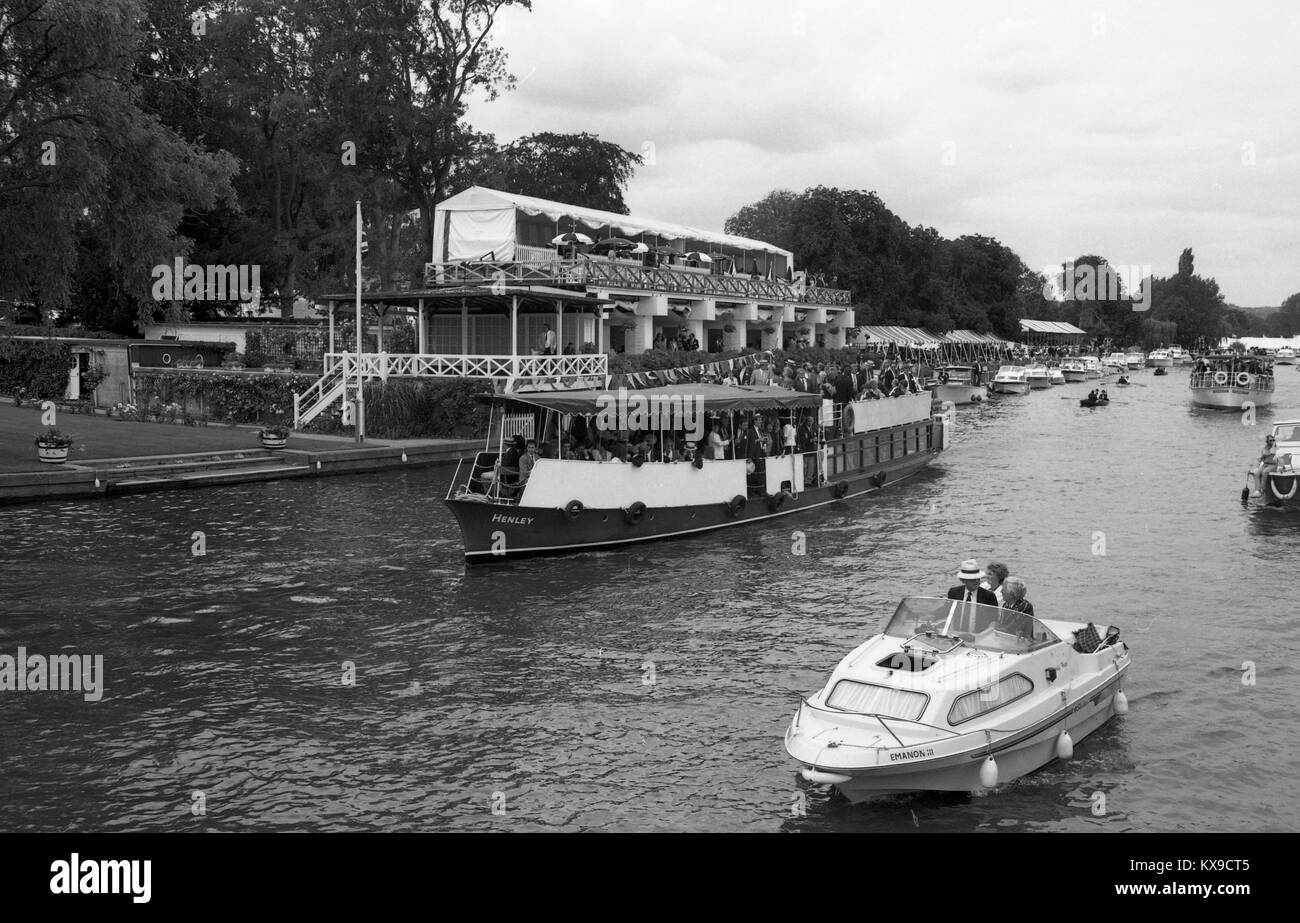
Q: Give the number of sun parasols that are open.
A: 6